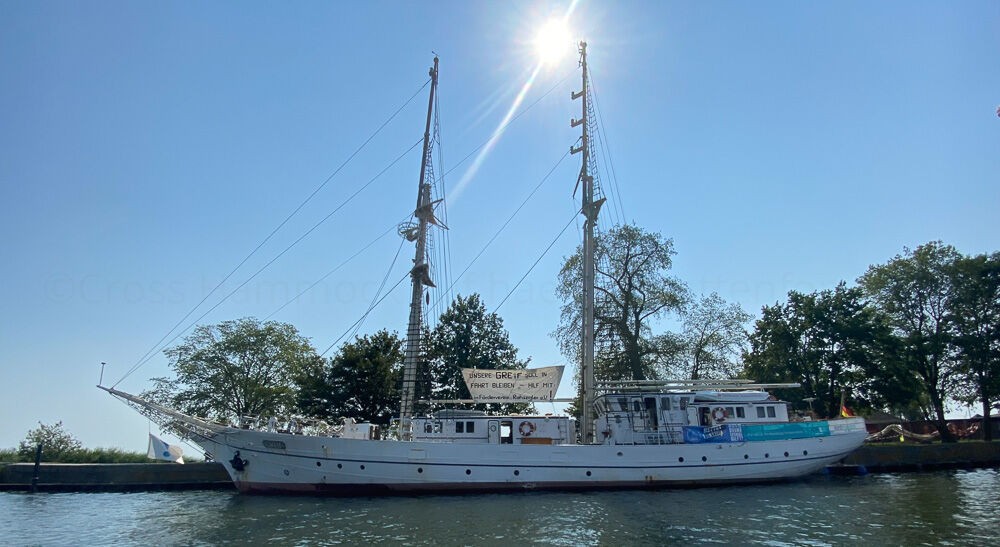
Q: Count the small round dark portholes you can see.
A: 13